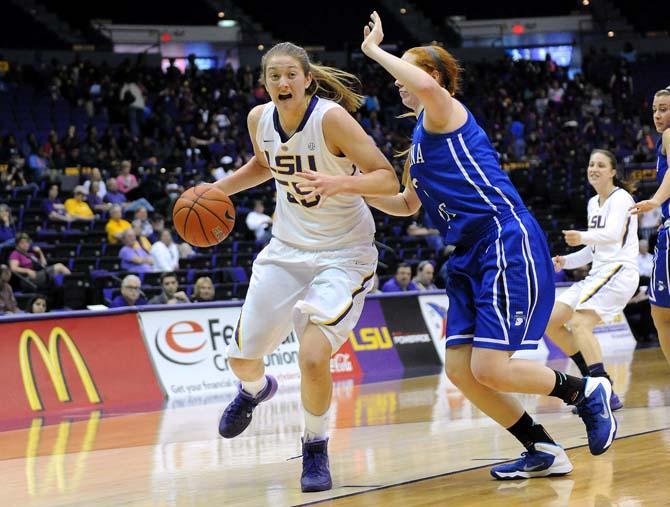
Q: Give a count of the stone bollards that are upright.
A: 0